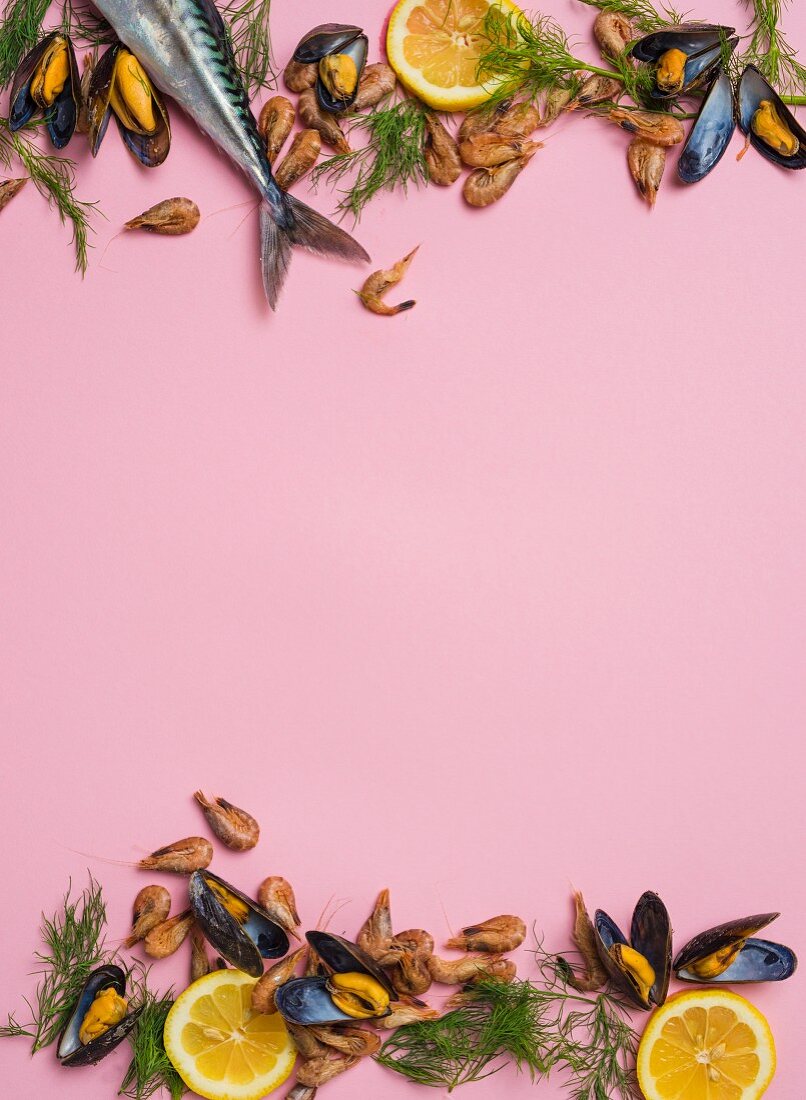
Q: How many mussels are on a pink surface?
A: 10